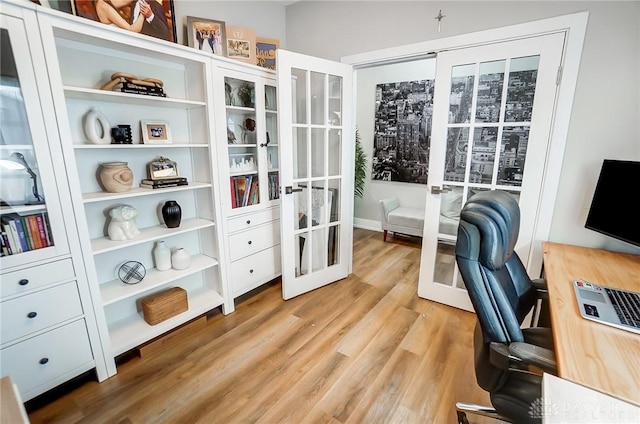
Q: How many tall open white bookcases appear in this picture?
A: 1